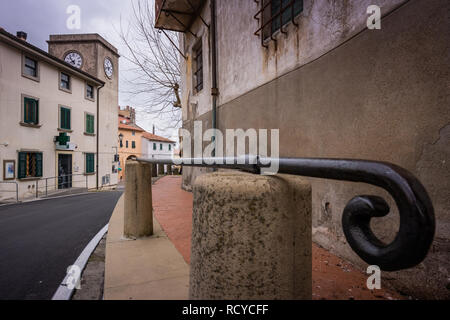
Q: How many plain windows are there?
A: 3